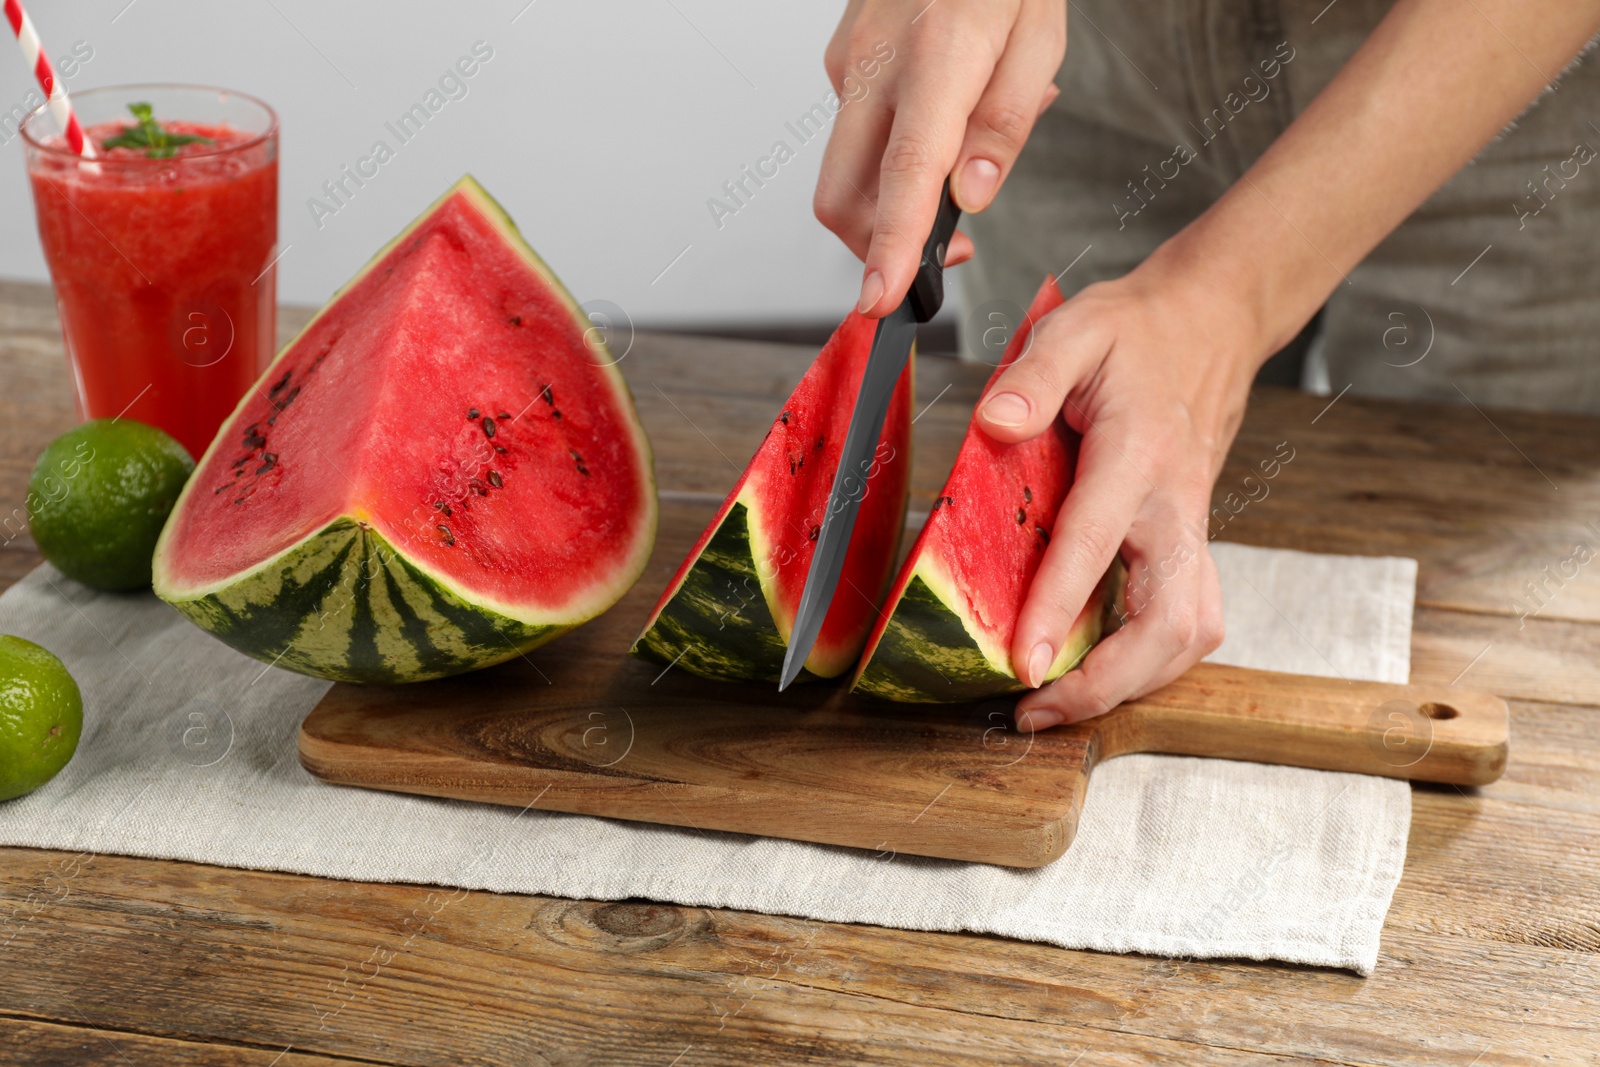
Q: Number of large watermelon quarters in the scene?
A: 1